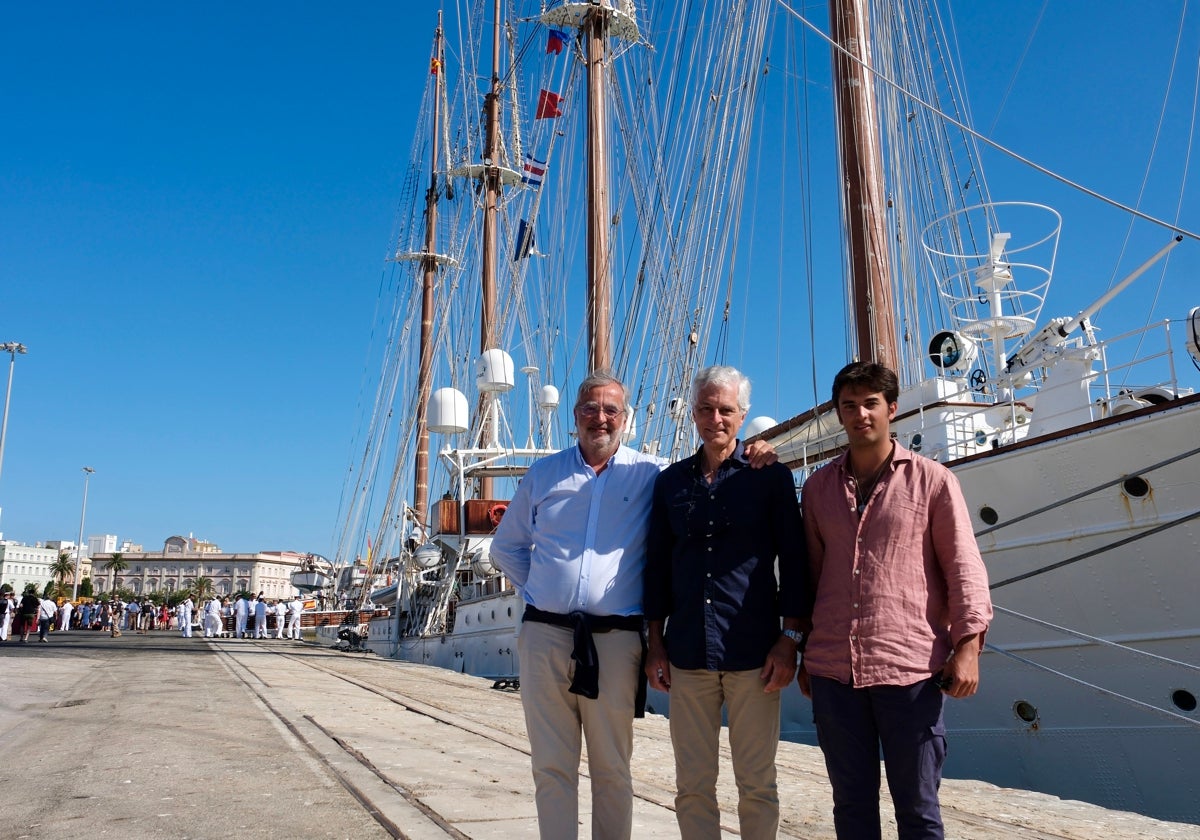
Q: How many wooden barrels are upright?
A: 0